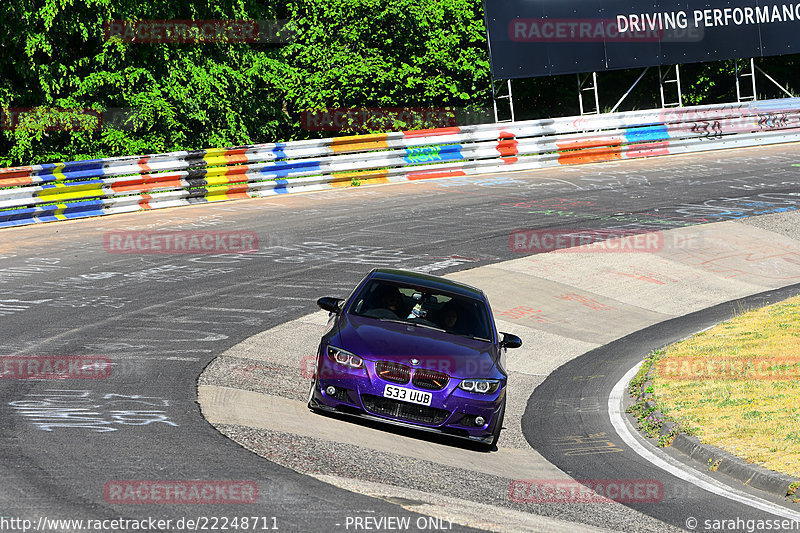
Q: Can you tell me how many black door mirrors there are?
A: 2